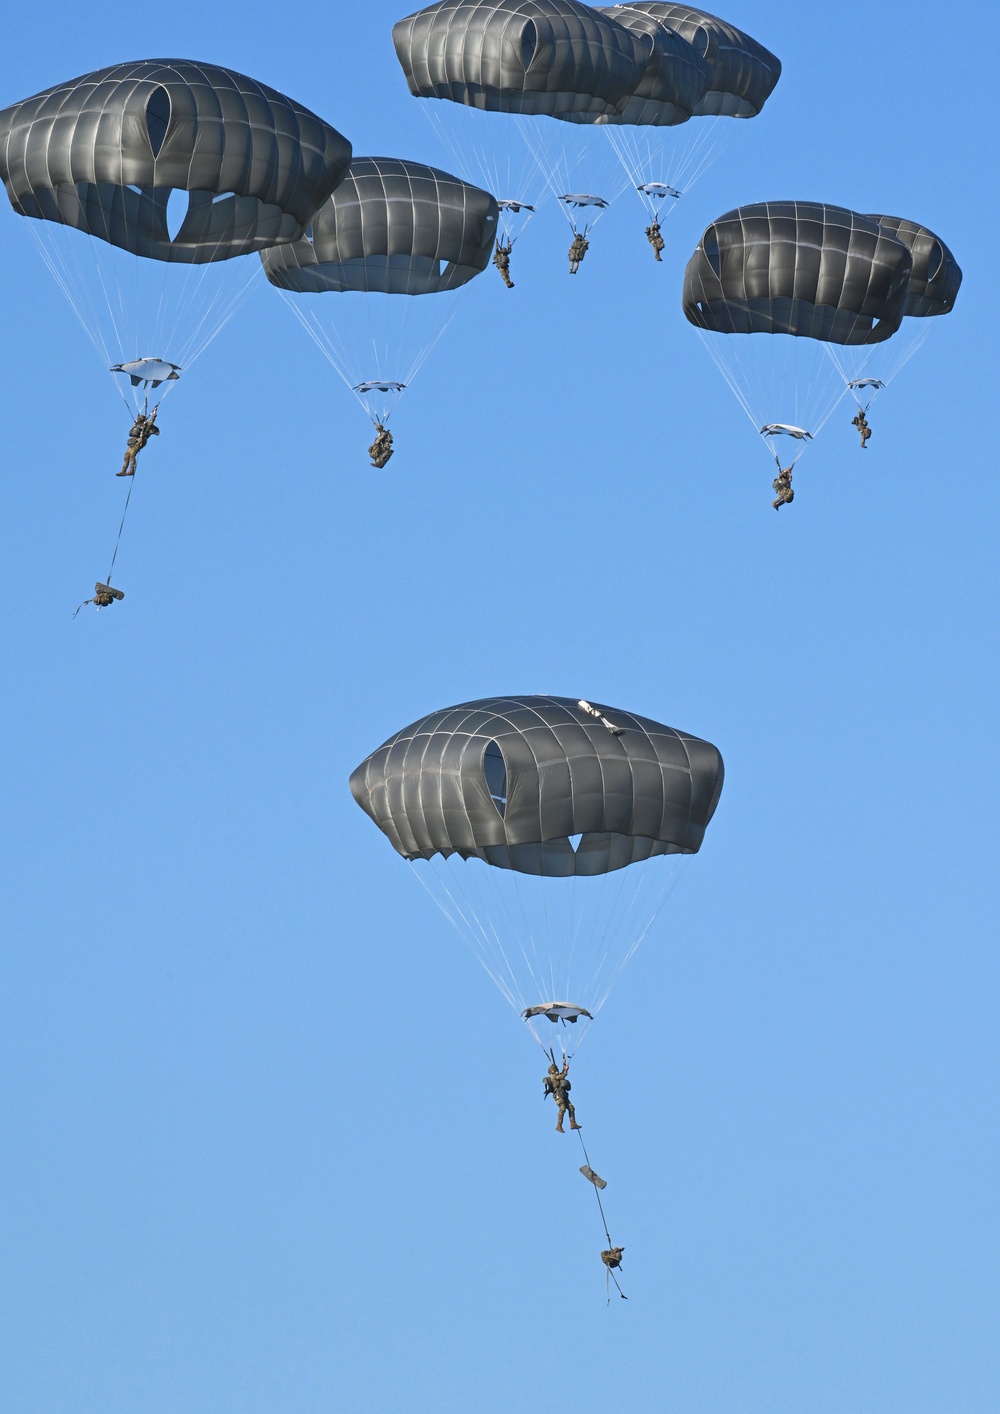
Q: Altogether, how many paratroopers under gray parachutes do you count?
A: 8